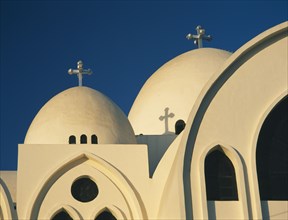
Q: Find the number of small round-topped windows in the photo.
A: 4